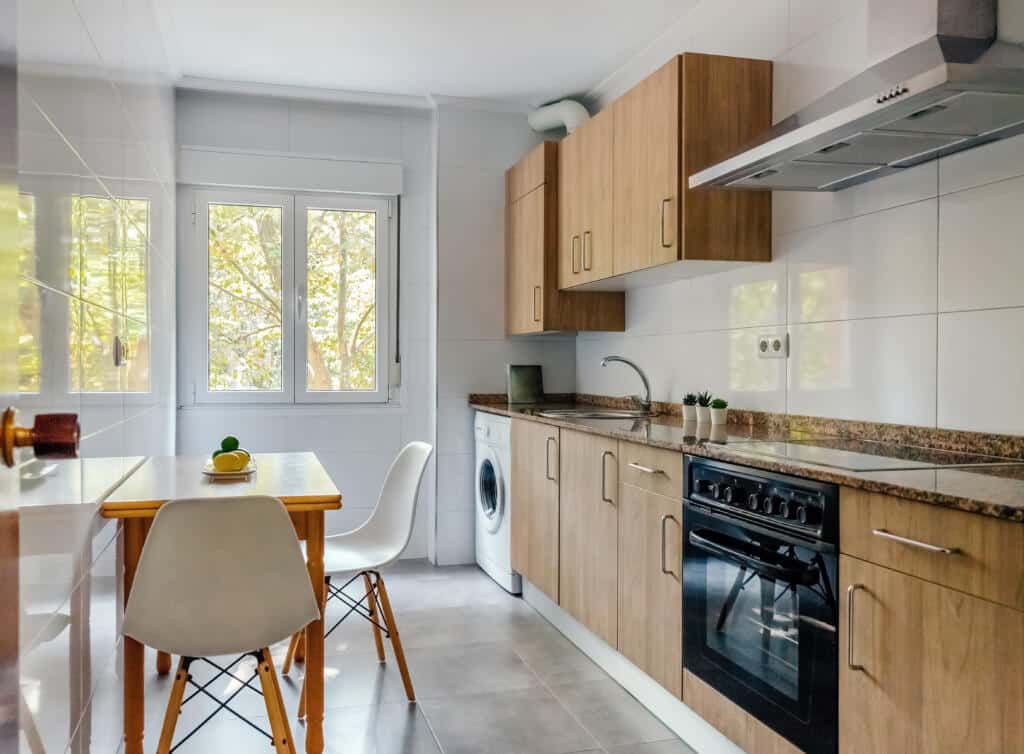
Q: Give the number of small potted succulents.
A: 3